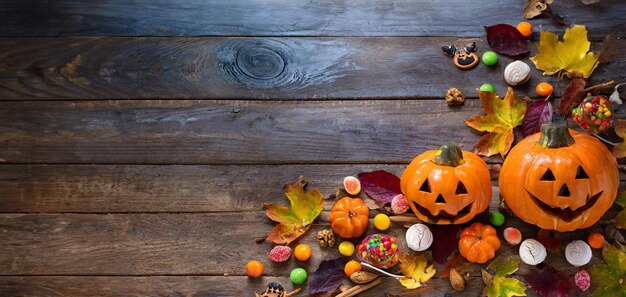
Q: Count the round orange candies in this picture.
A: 6